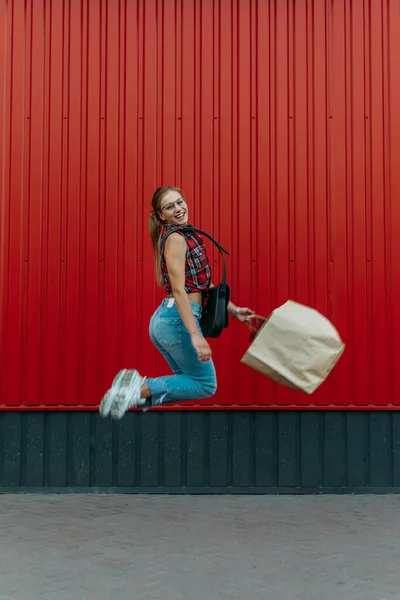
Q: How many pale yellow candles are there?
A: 0